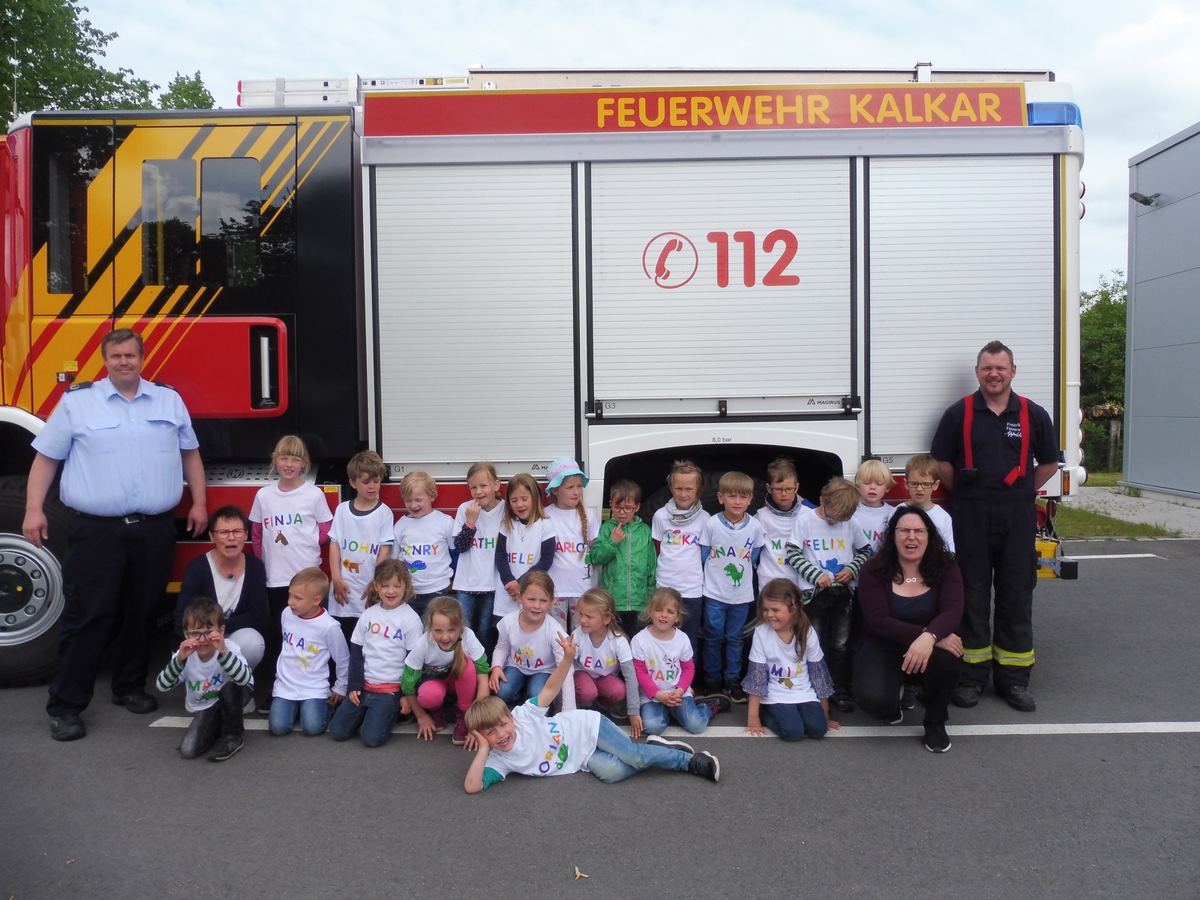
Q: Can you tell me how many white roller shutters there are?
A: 3